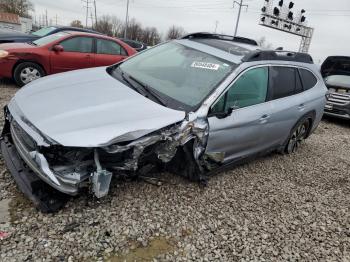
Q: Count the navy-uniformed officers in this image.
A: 0